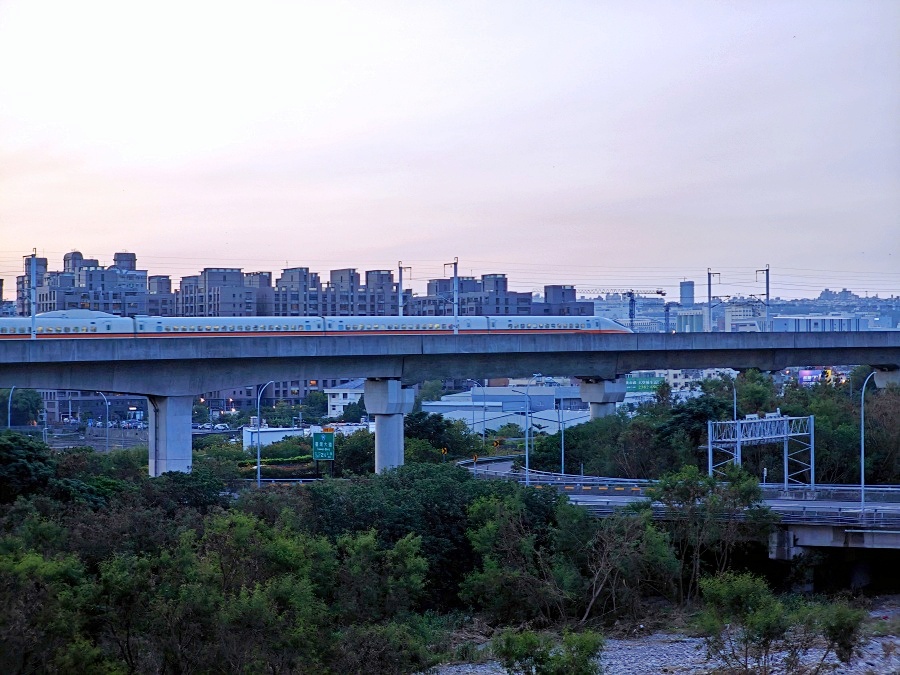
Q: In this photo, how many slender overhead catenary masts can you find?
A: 5